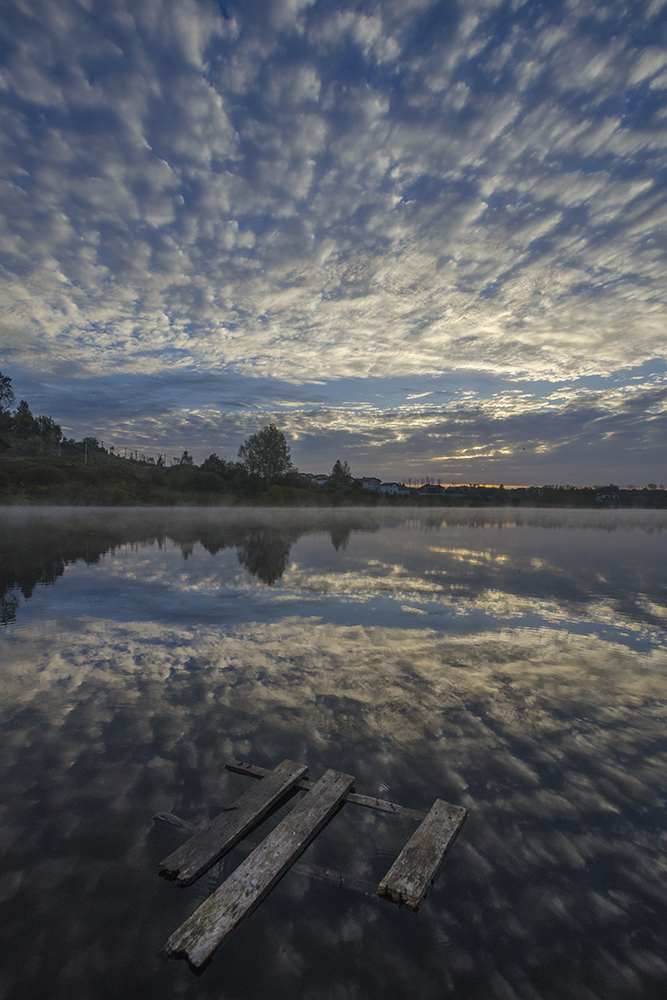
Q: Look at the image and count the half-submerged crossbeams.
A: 2